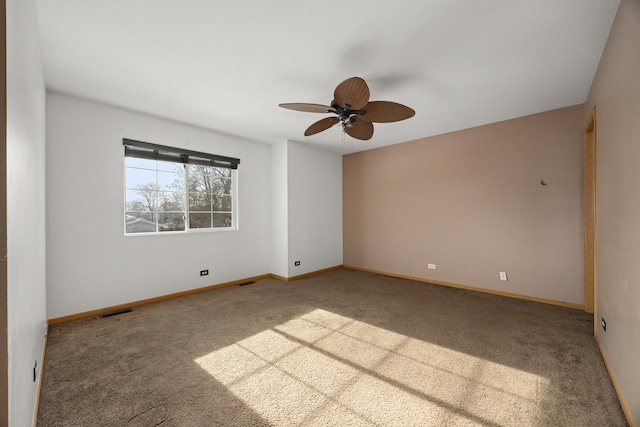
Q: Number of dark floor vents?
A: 2